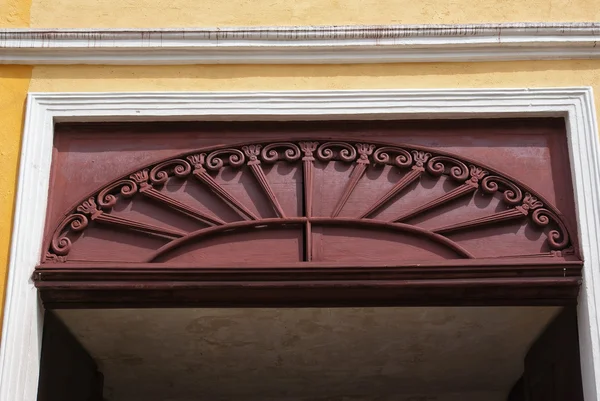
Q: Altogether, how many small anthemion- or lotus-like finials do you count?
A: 9